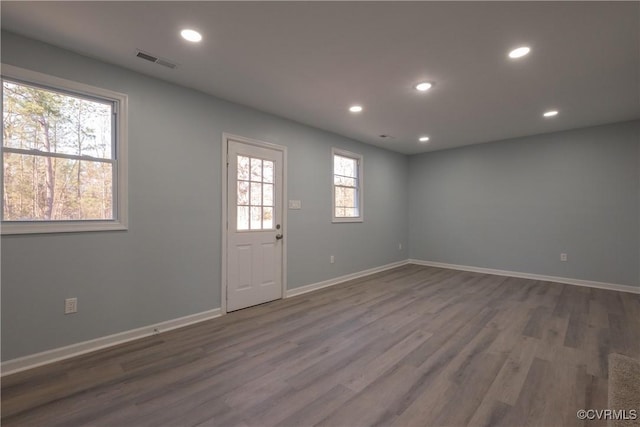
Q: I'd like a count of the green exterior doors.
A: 0